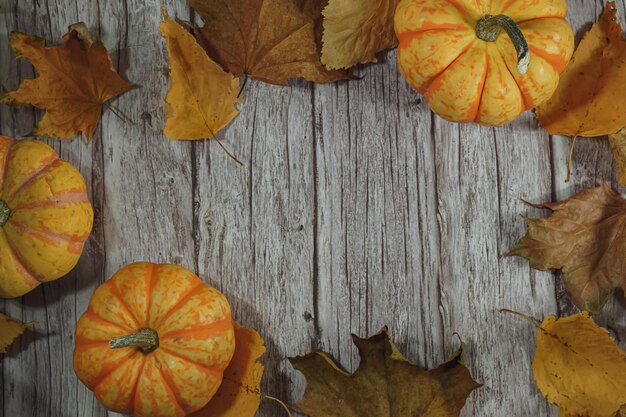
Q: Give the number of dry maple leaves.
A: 4